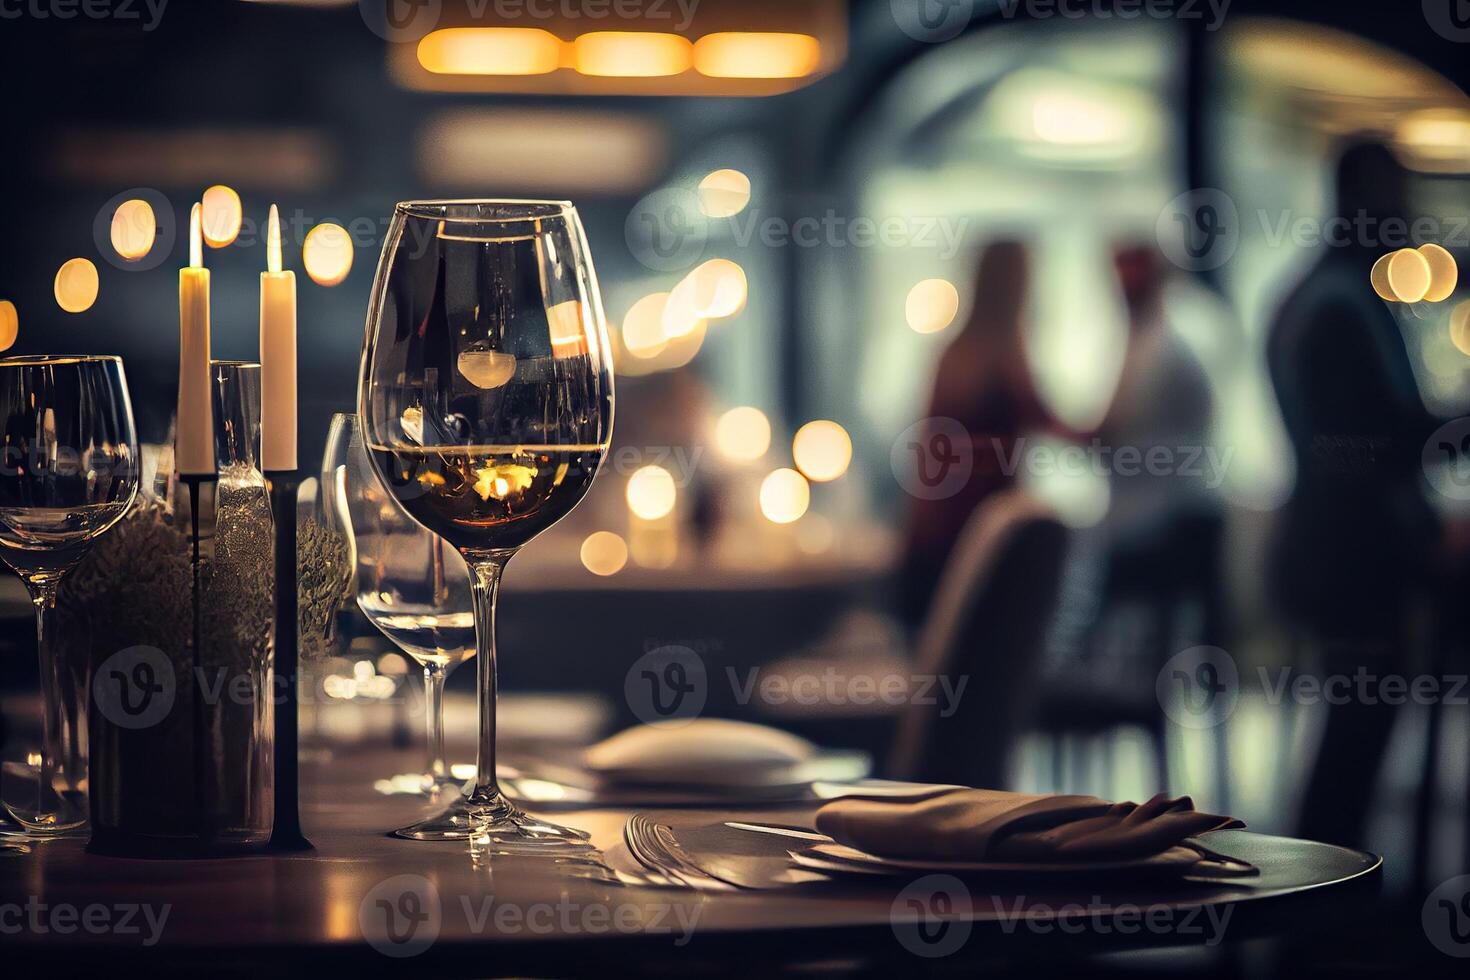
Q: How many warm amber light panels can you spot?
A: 3